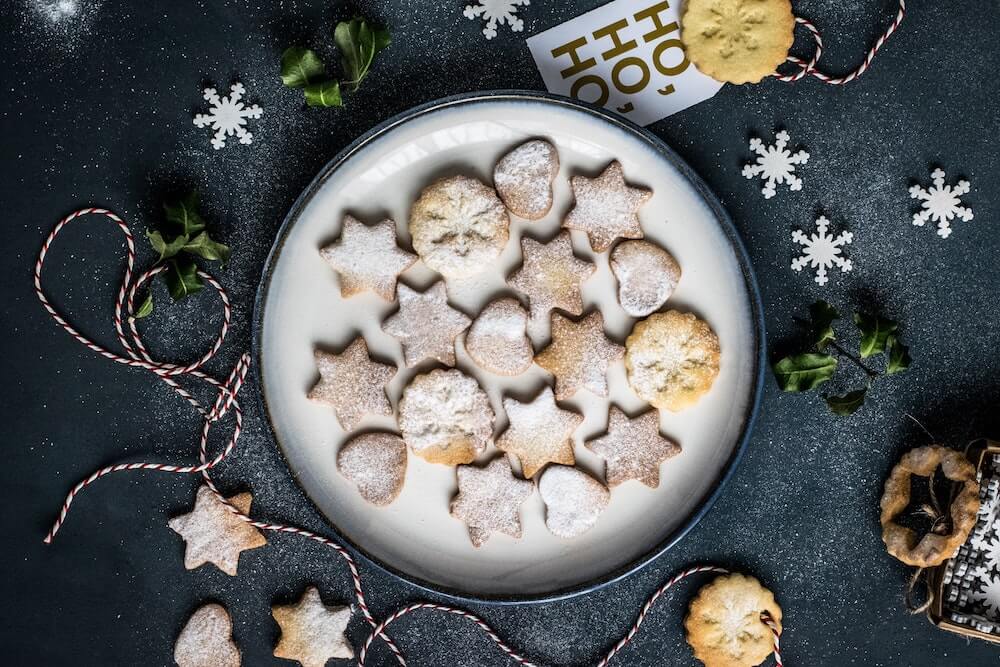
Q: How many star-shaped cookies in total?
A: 11